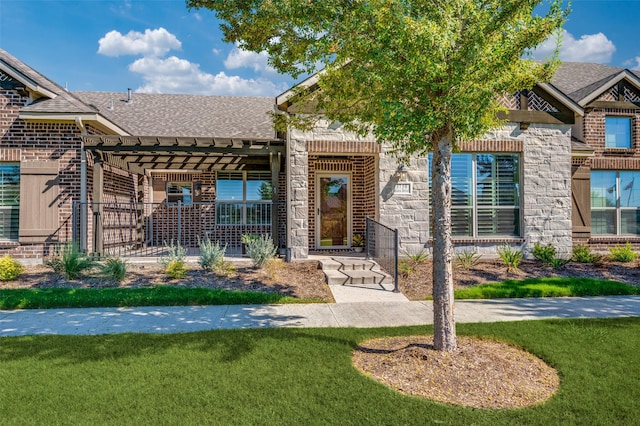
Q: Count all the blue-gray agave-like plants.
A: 3